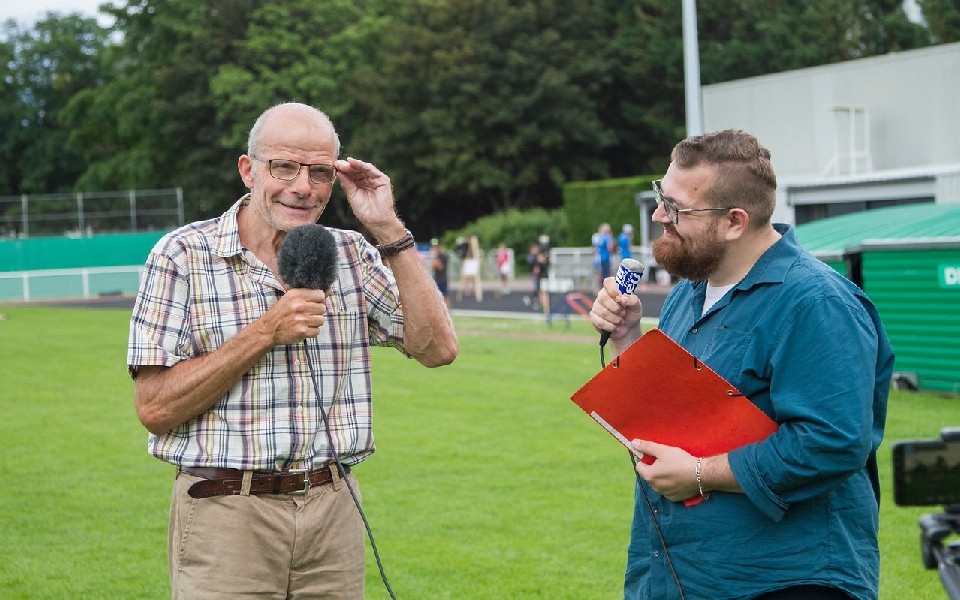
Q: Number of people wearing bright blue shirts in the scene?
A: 2